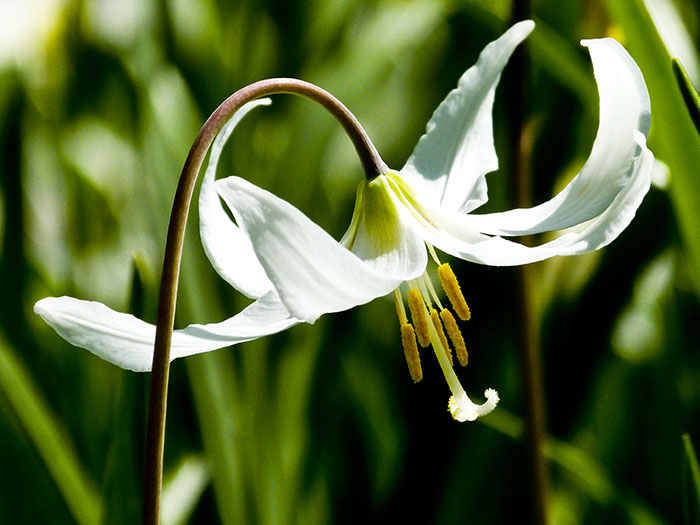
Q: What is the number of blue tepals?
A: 0